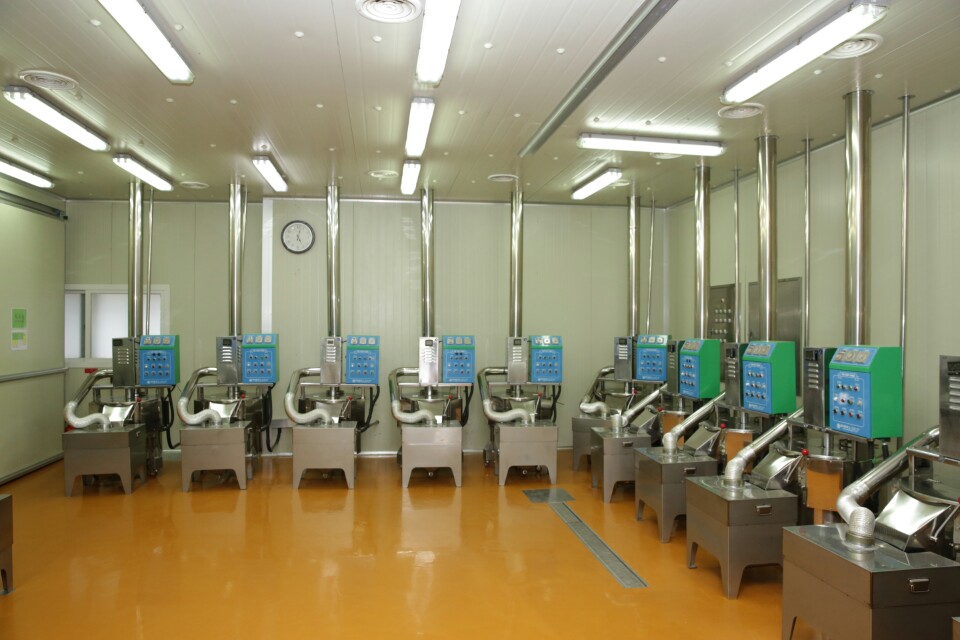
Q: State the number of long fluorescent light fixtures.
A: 11